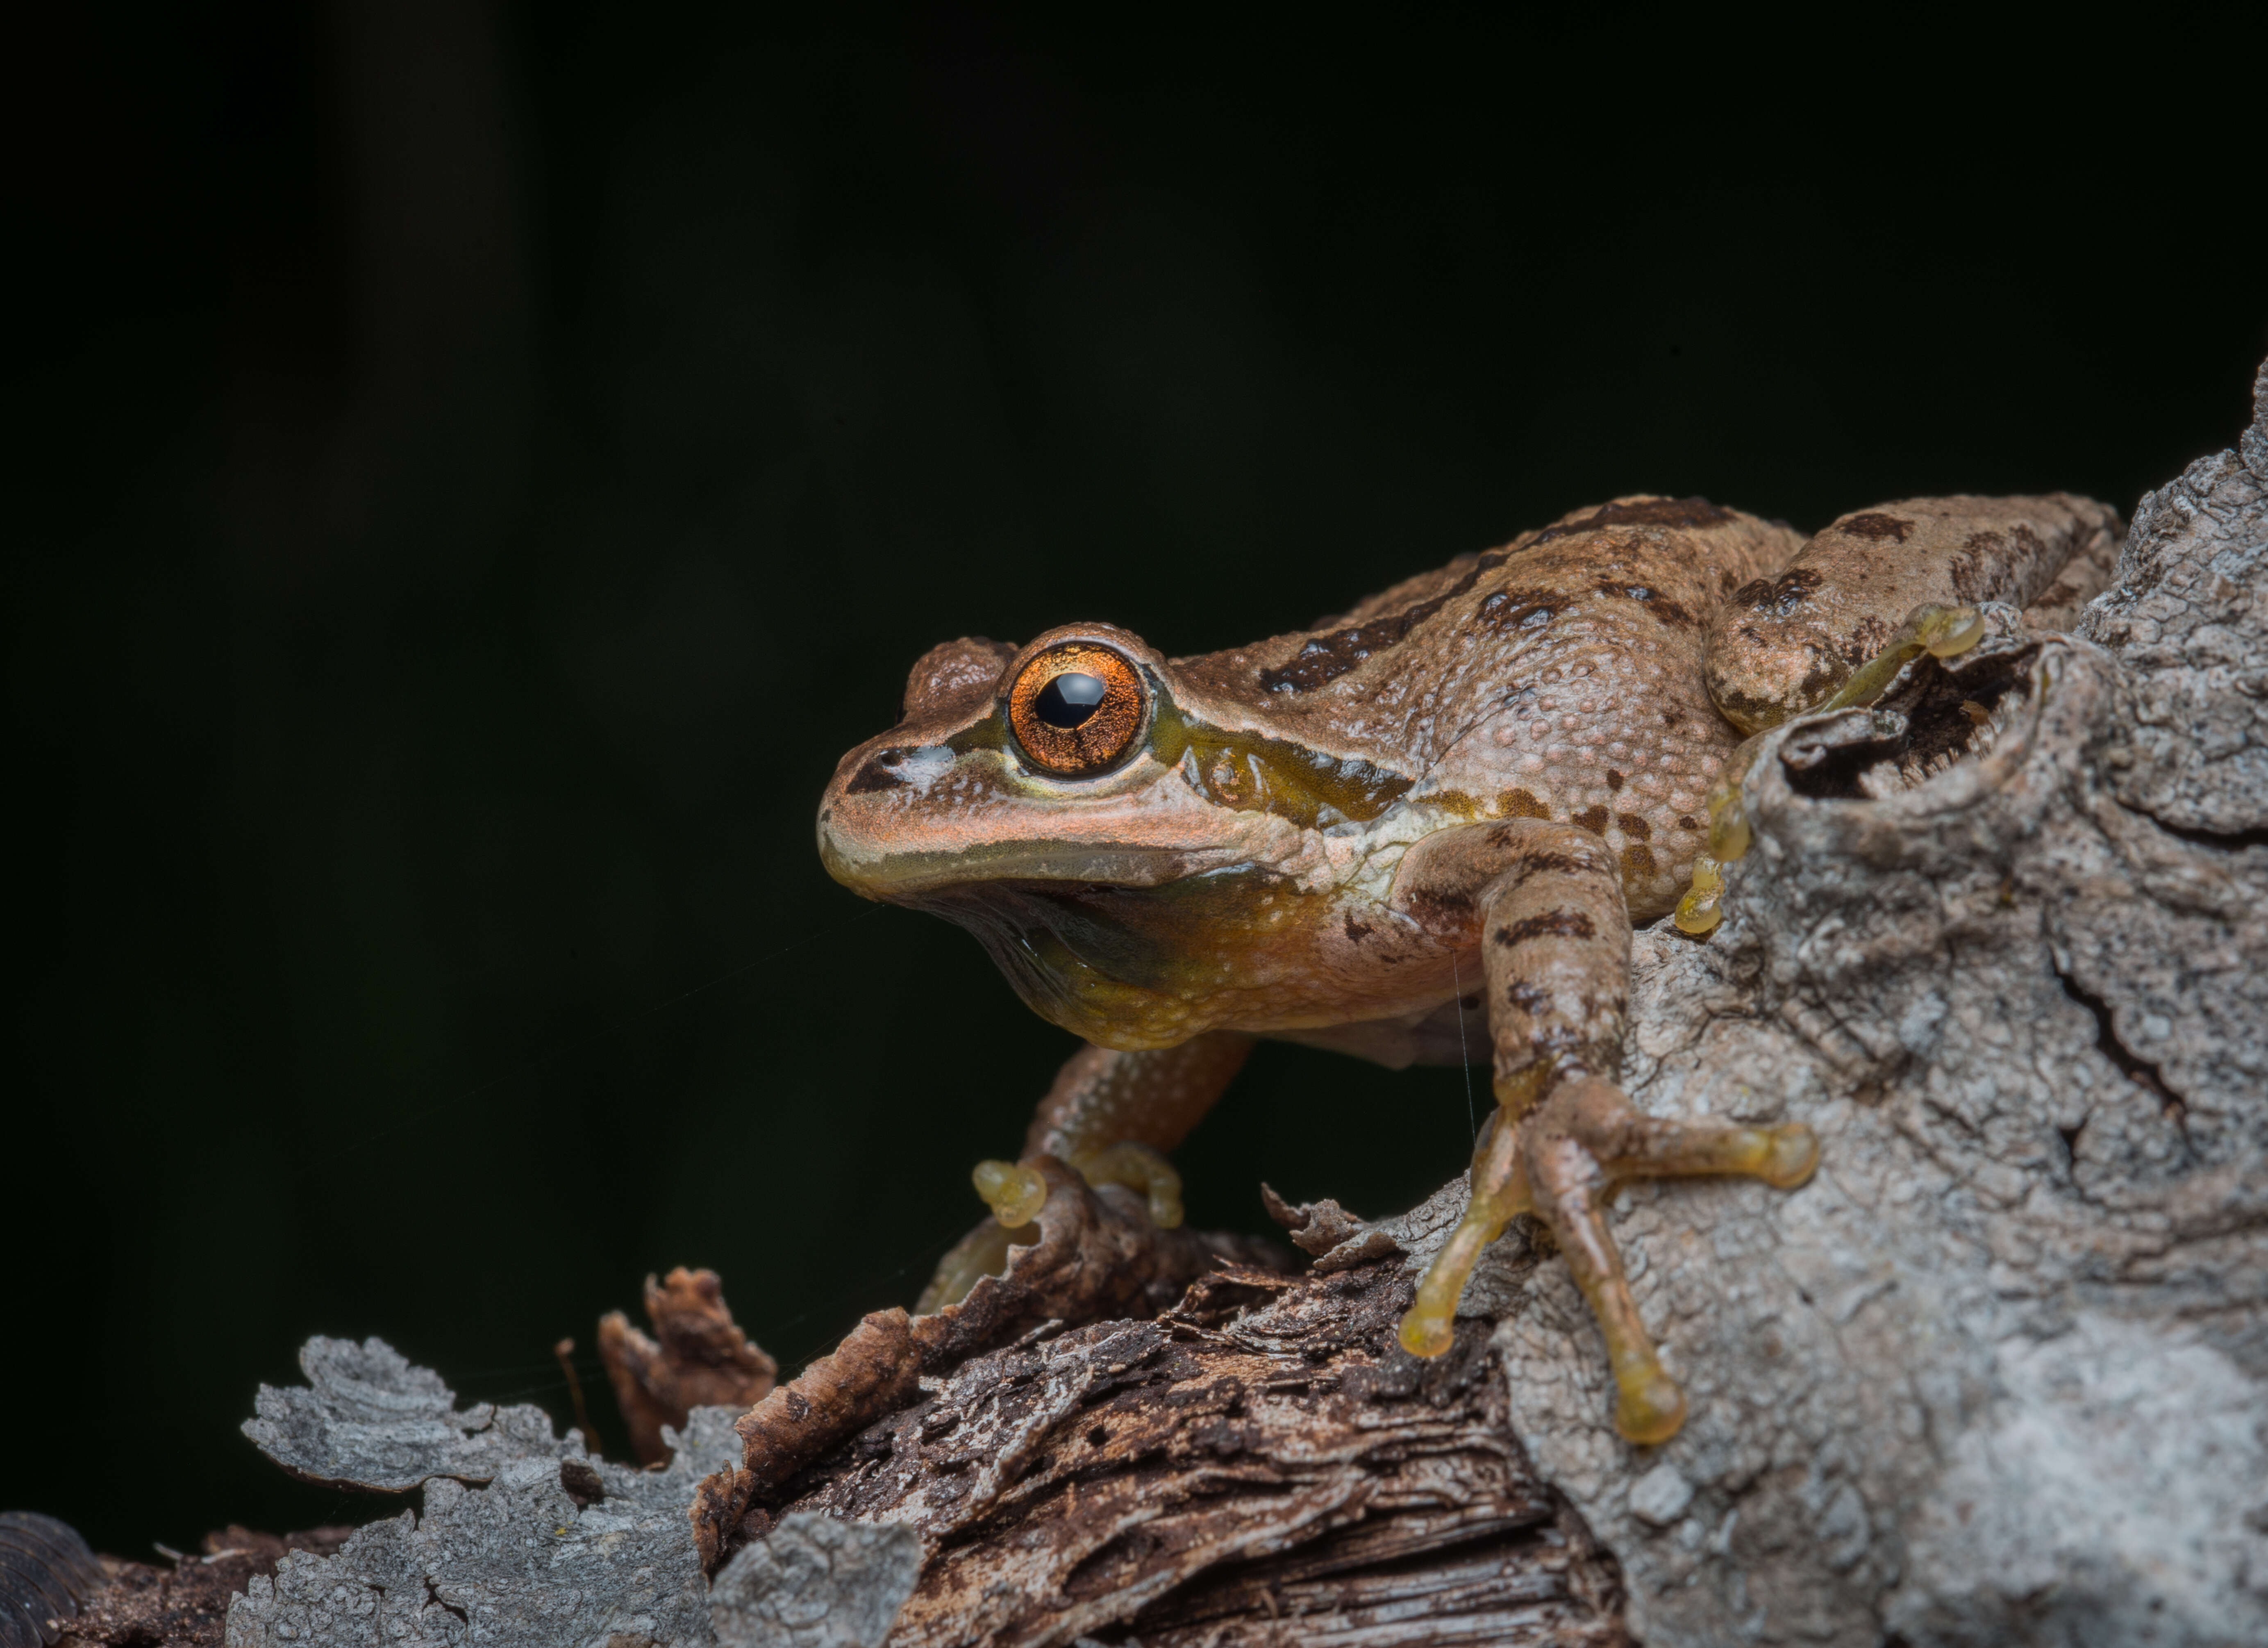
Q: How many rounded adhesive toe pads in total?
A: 8